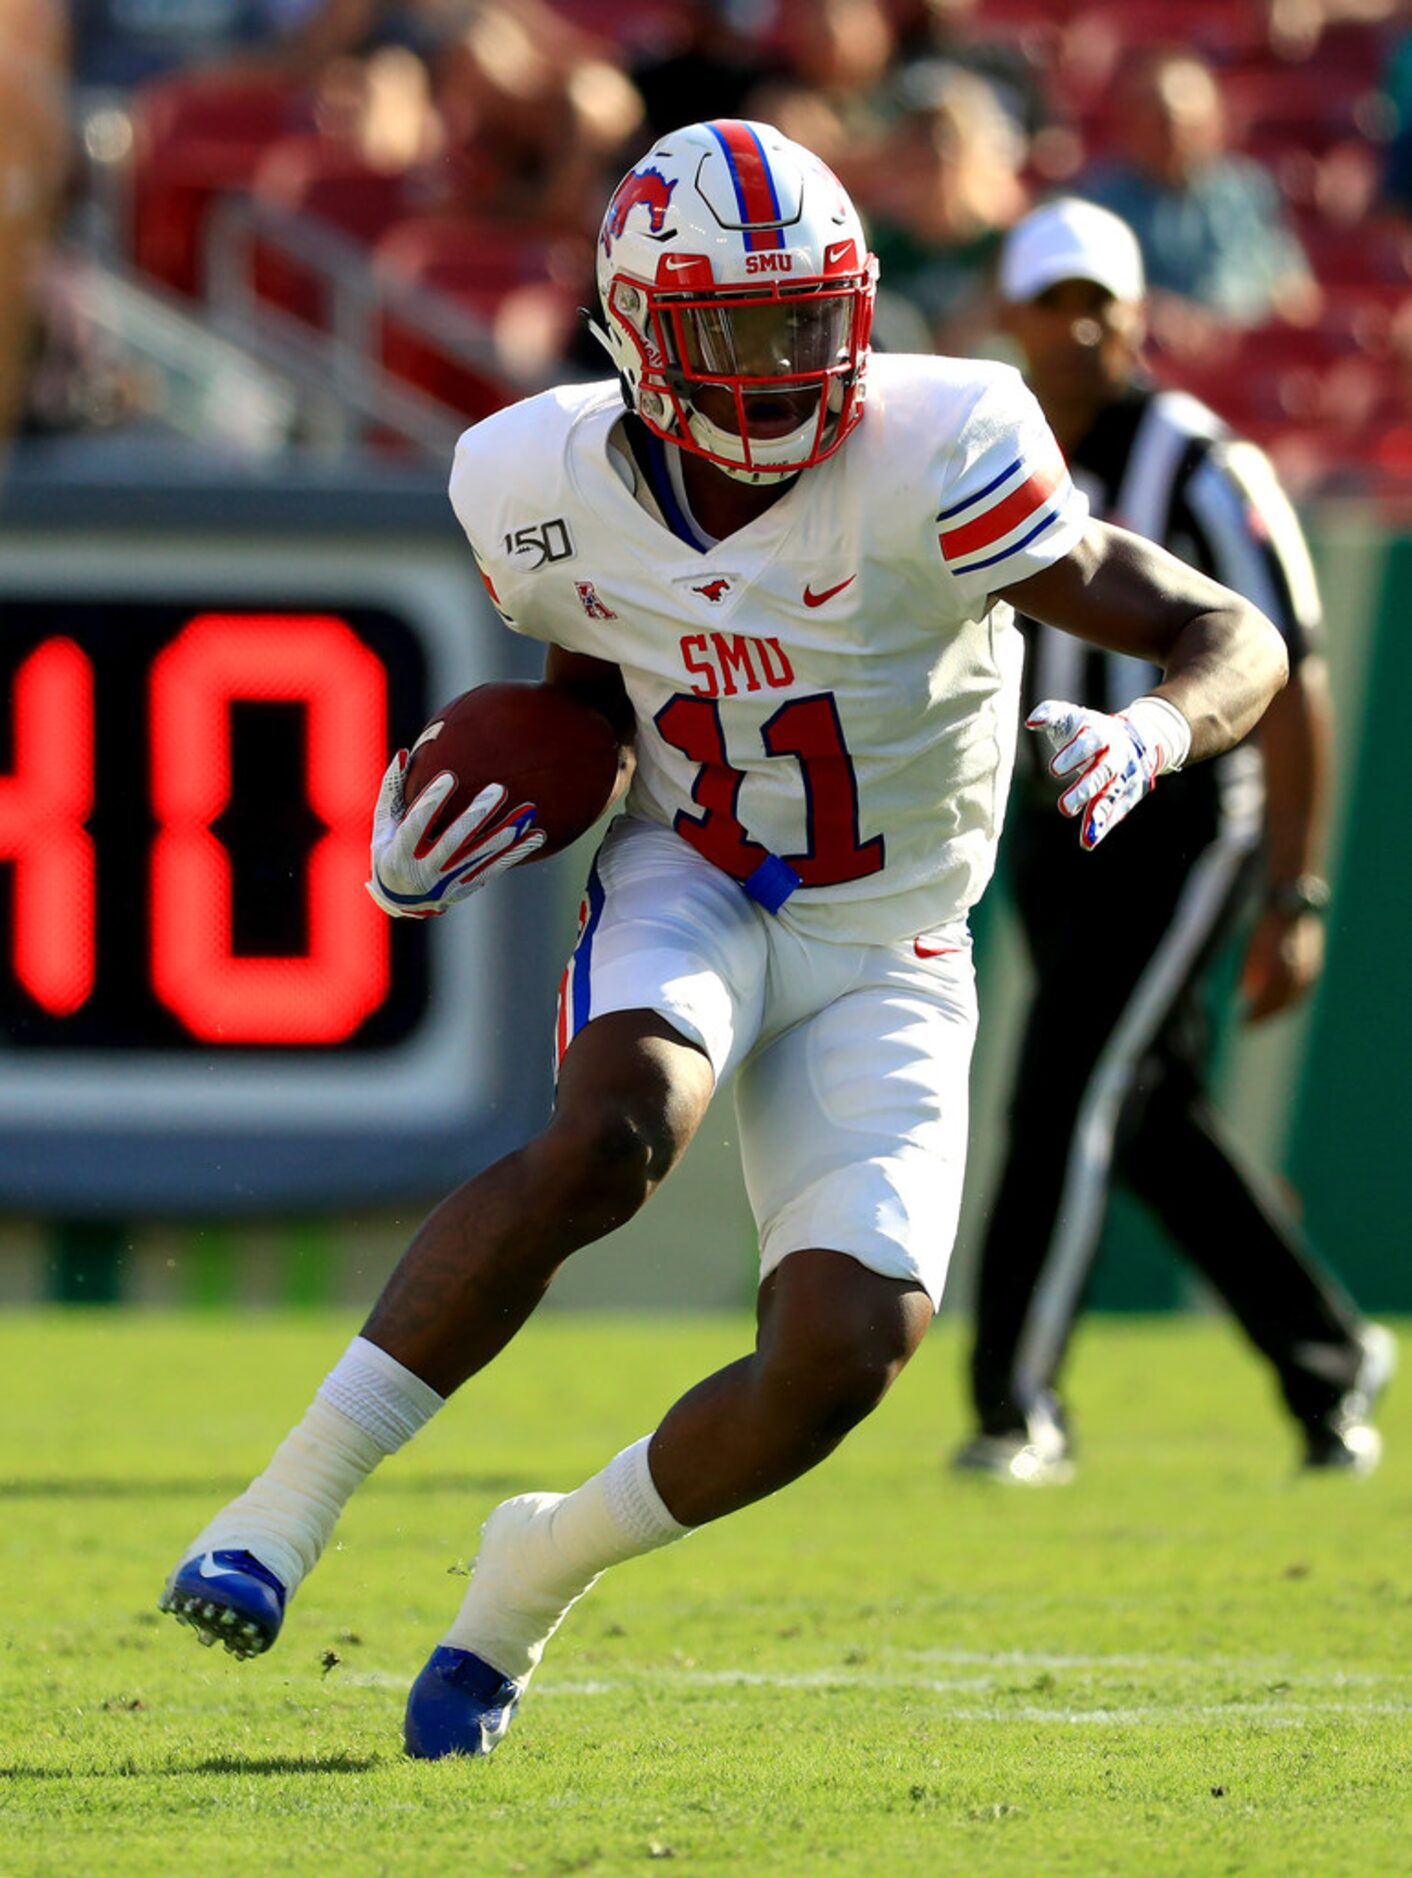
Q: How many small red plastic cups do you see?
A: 0